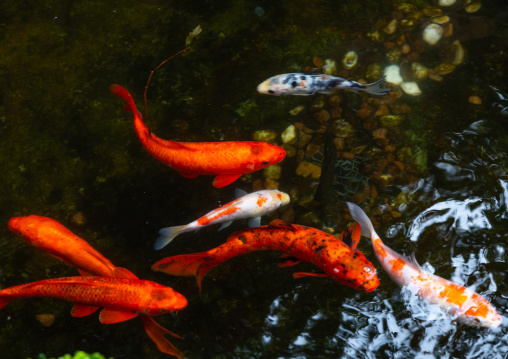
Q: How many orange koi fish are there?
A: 4